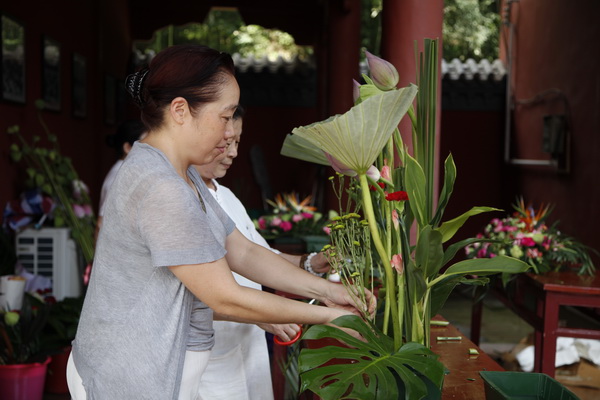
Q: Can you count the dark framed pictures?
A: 3